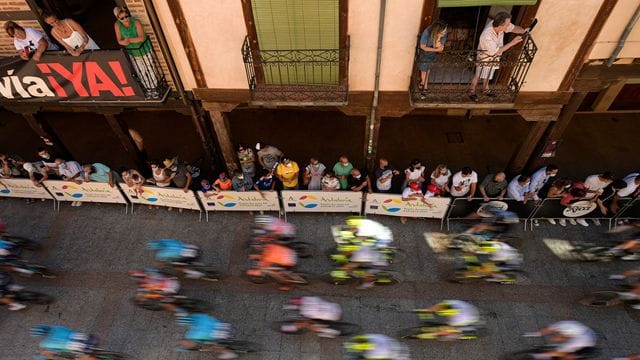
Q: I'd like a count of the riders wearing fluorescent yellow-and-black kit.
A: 5